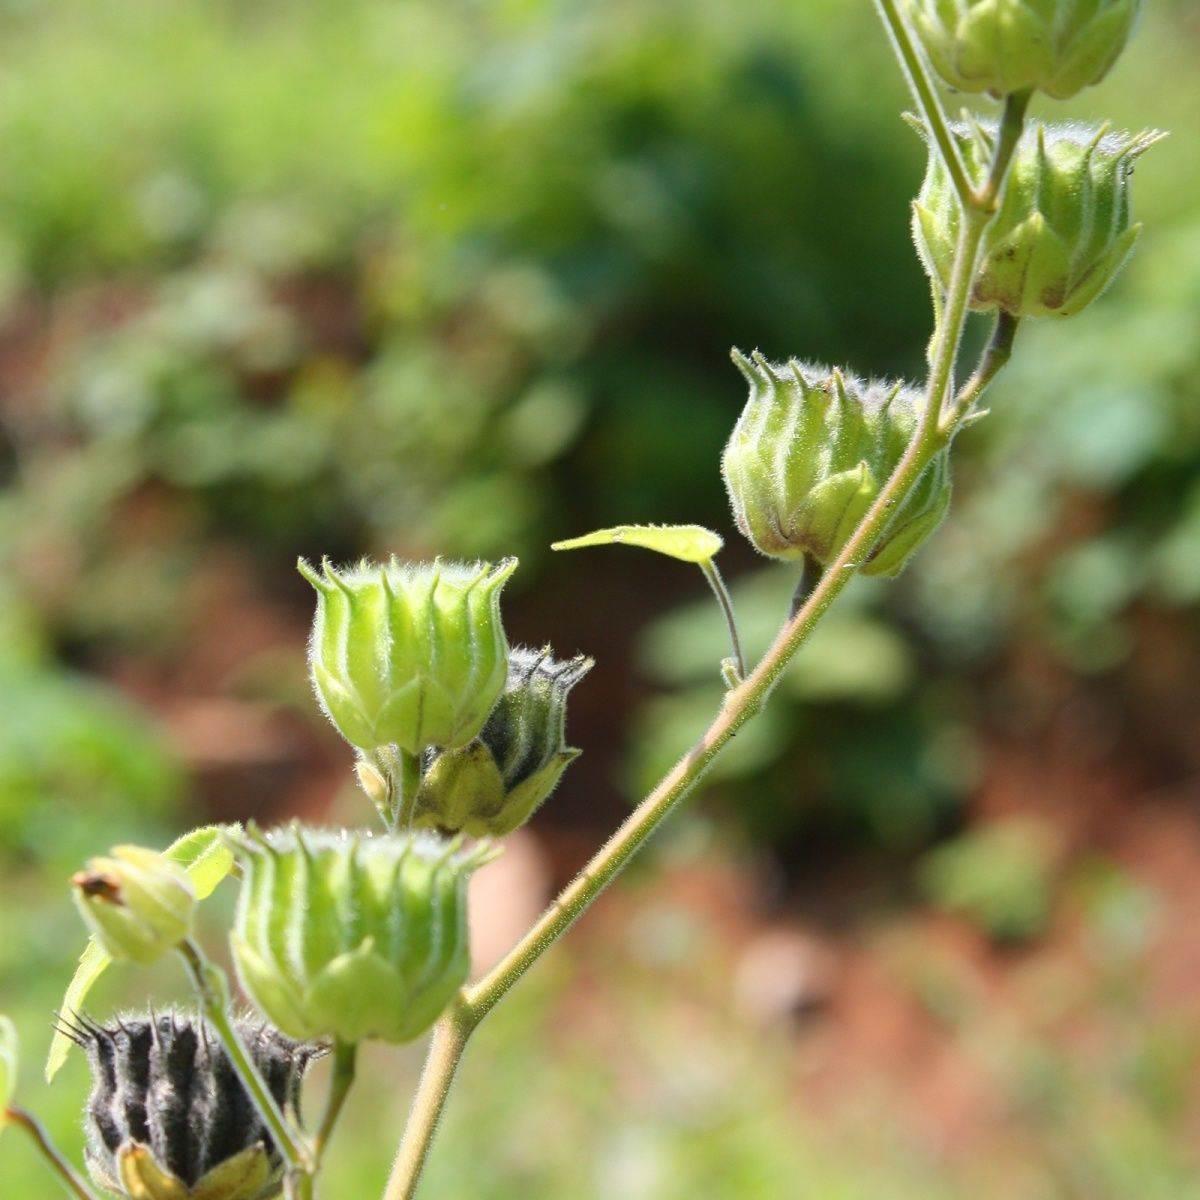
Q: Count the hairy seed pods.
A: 7